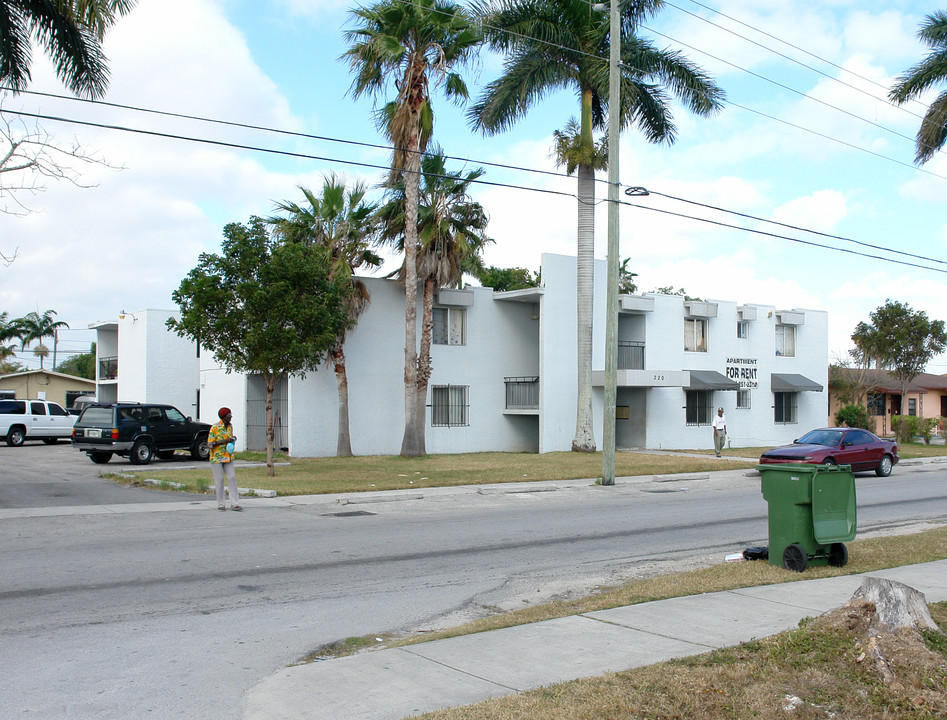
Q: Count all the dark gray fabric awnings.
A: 2